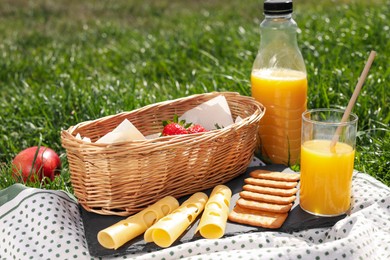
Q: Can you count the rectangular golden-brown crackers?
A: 6